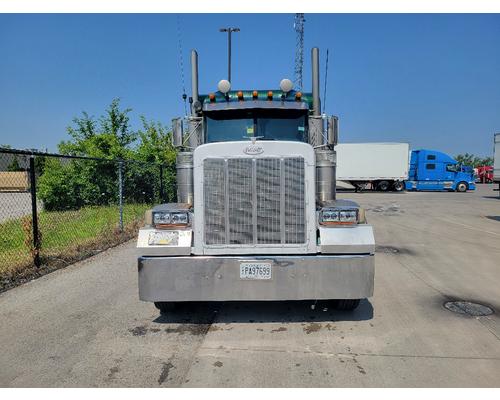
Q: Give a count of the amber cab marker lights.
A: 5